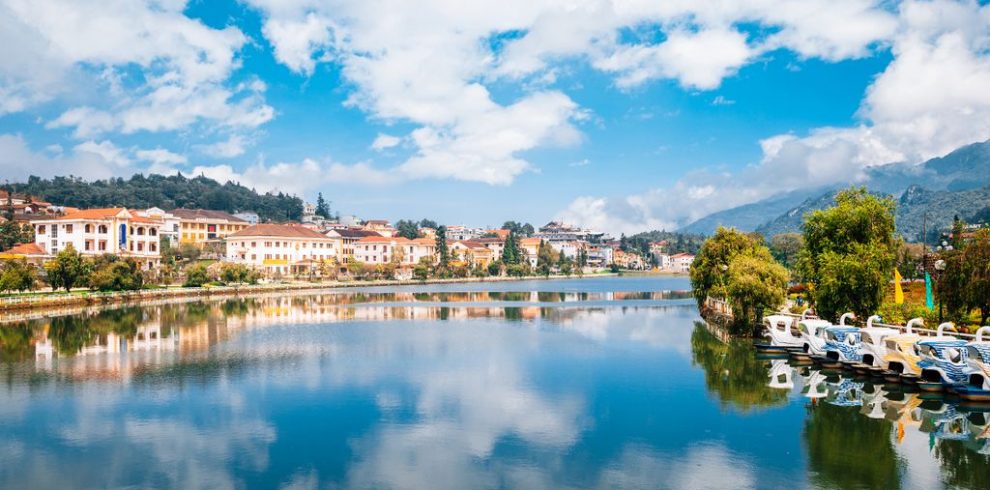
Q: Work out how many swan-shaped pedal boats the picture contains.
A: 7